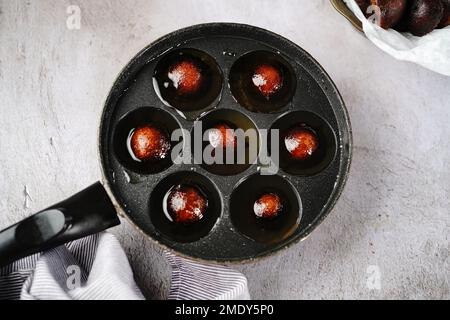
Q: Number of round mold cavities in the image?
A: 7